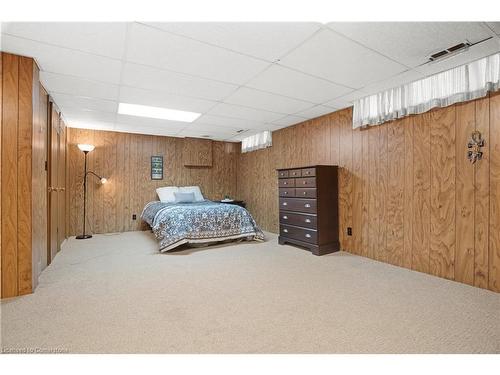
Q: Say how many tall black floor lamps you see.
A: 1